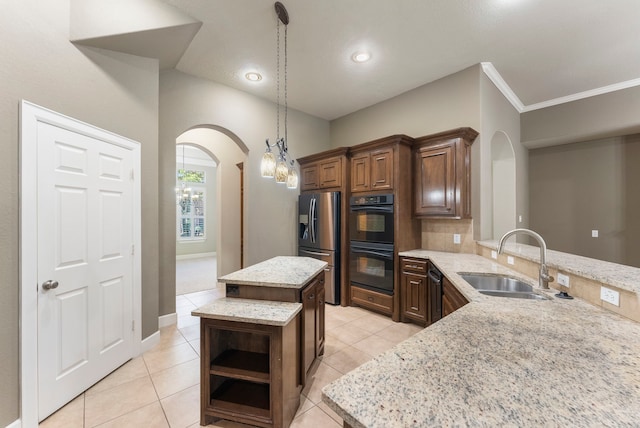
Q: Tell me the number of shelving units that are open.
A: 1